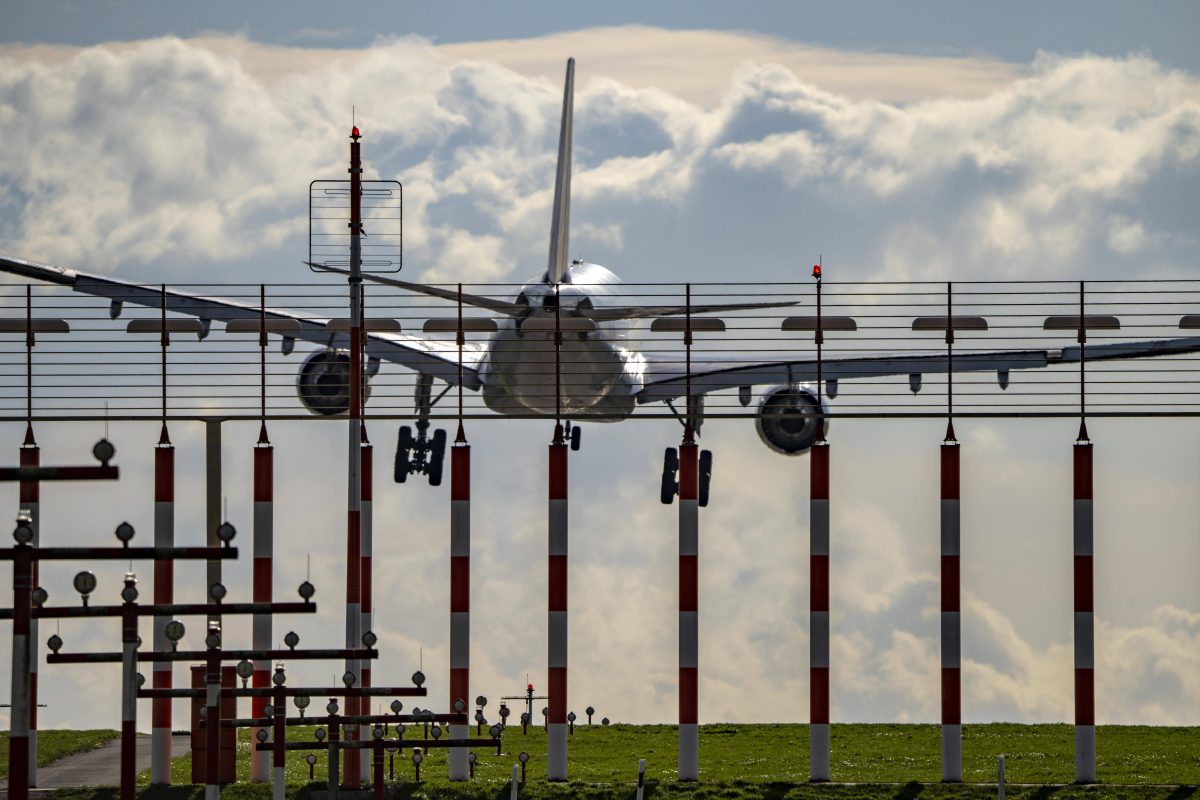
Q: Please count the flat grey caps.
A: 11